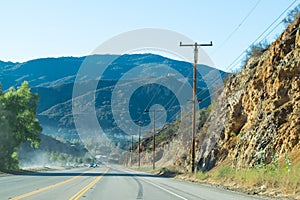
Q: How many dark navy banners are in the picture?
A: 0